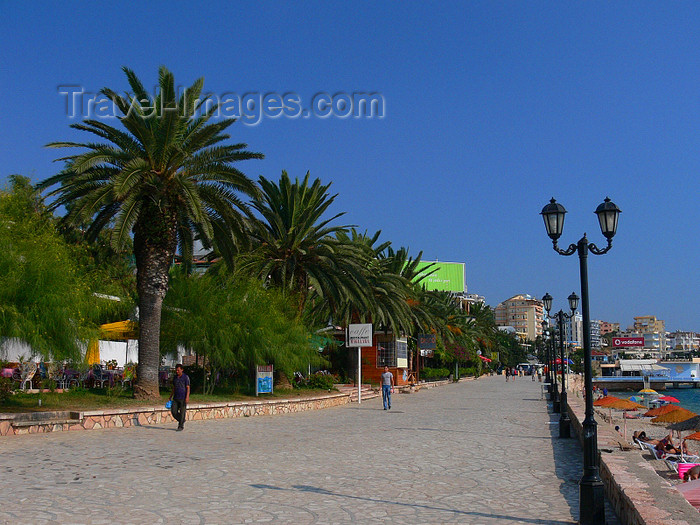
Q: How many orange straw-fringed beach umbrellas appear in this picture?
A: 5